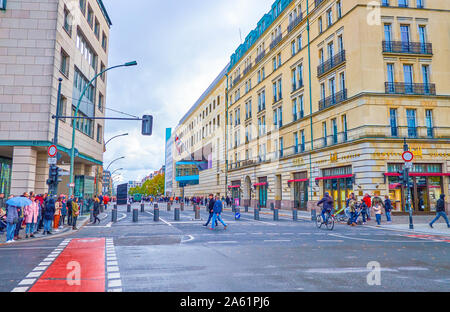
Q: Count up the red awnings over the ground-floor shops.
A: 5